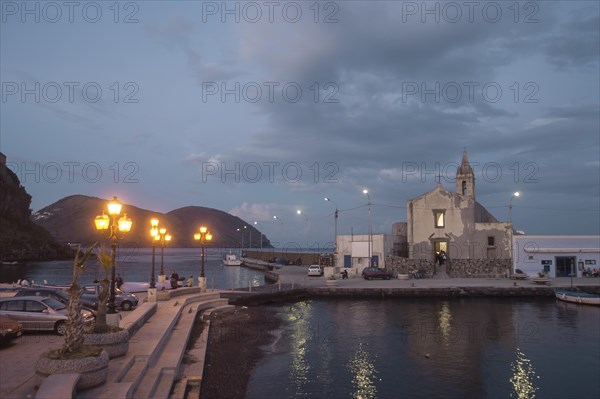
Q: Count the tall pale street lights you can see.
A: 8